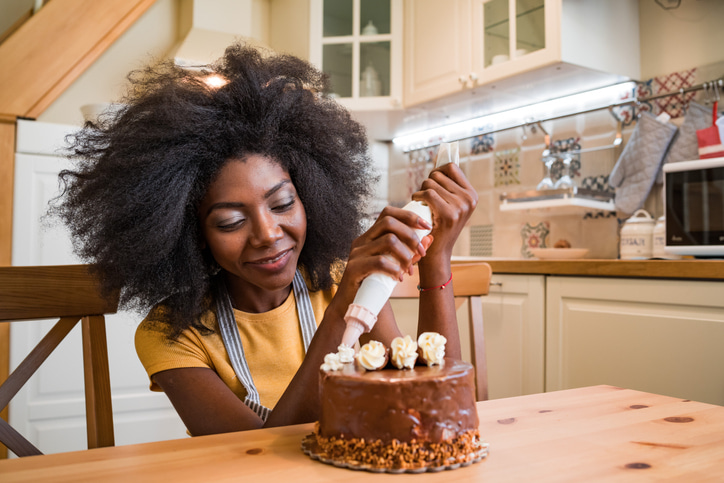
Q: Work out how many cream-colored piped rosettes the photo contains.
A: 5